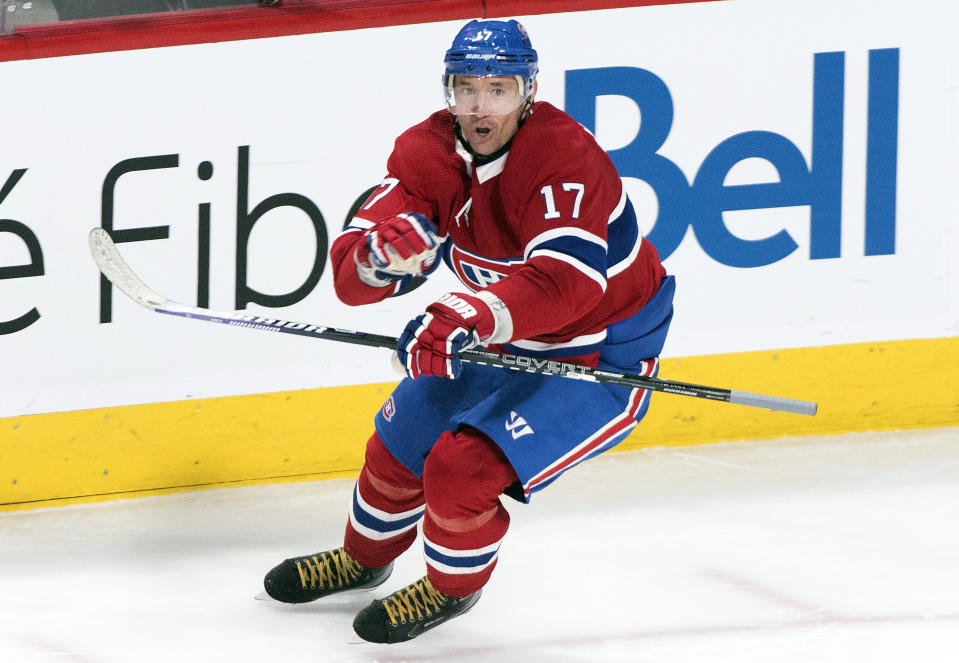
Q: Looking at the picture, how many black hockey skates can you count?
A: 2